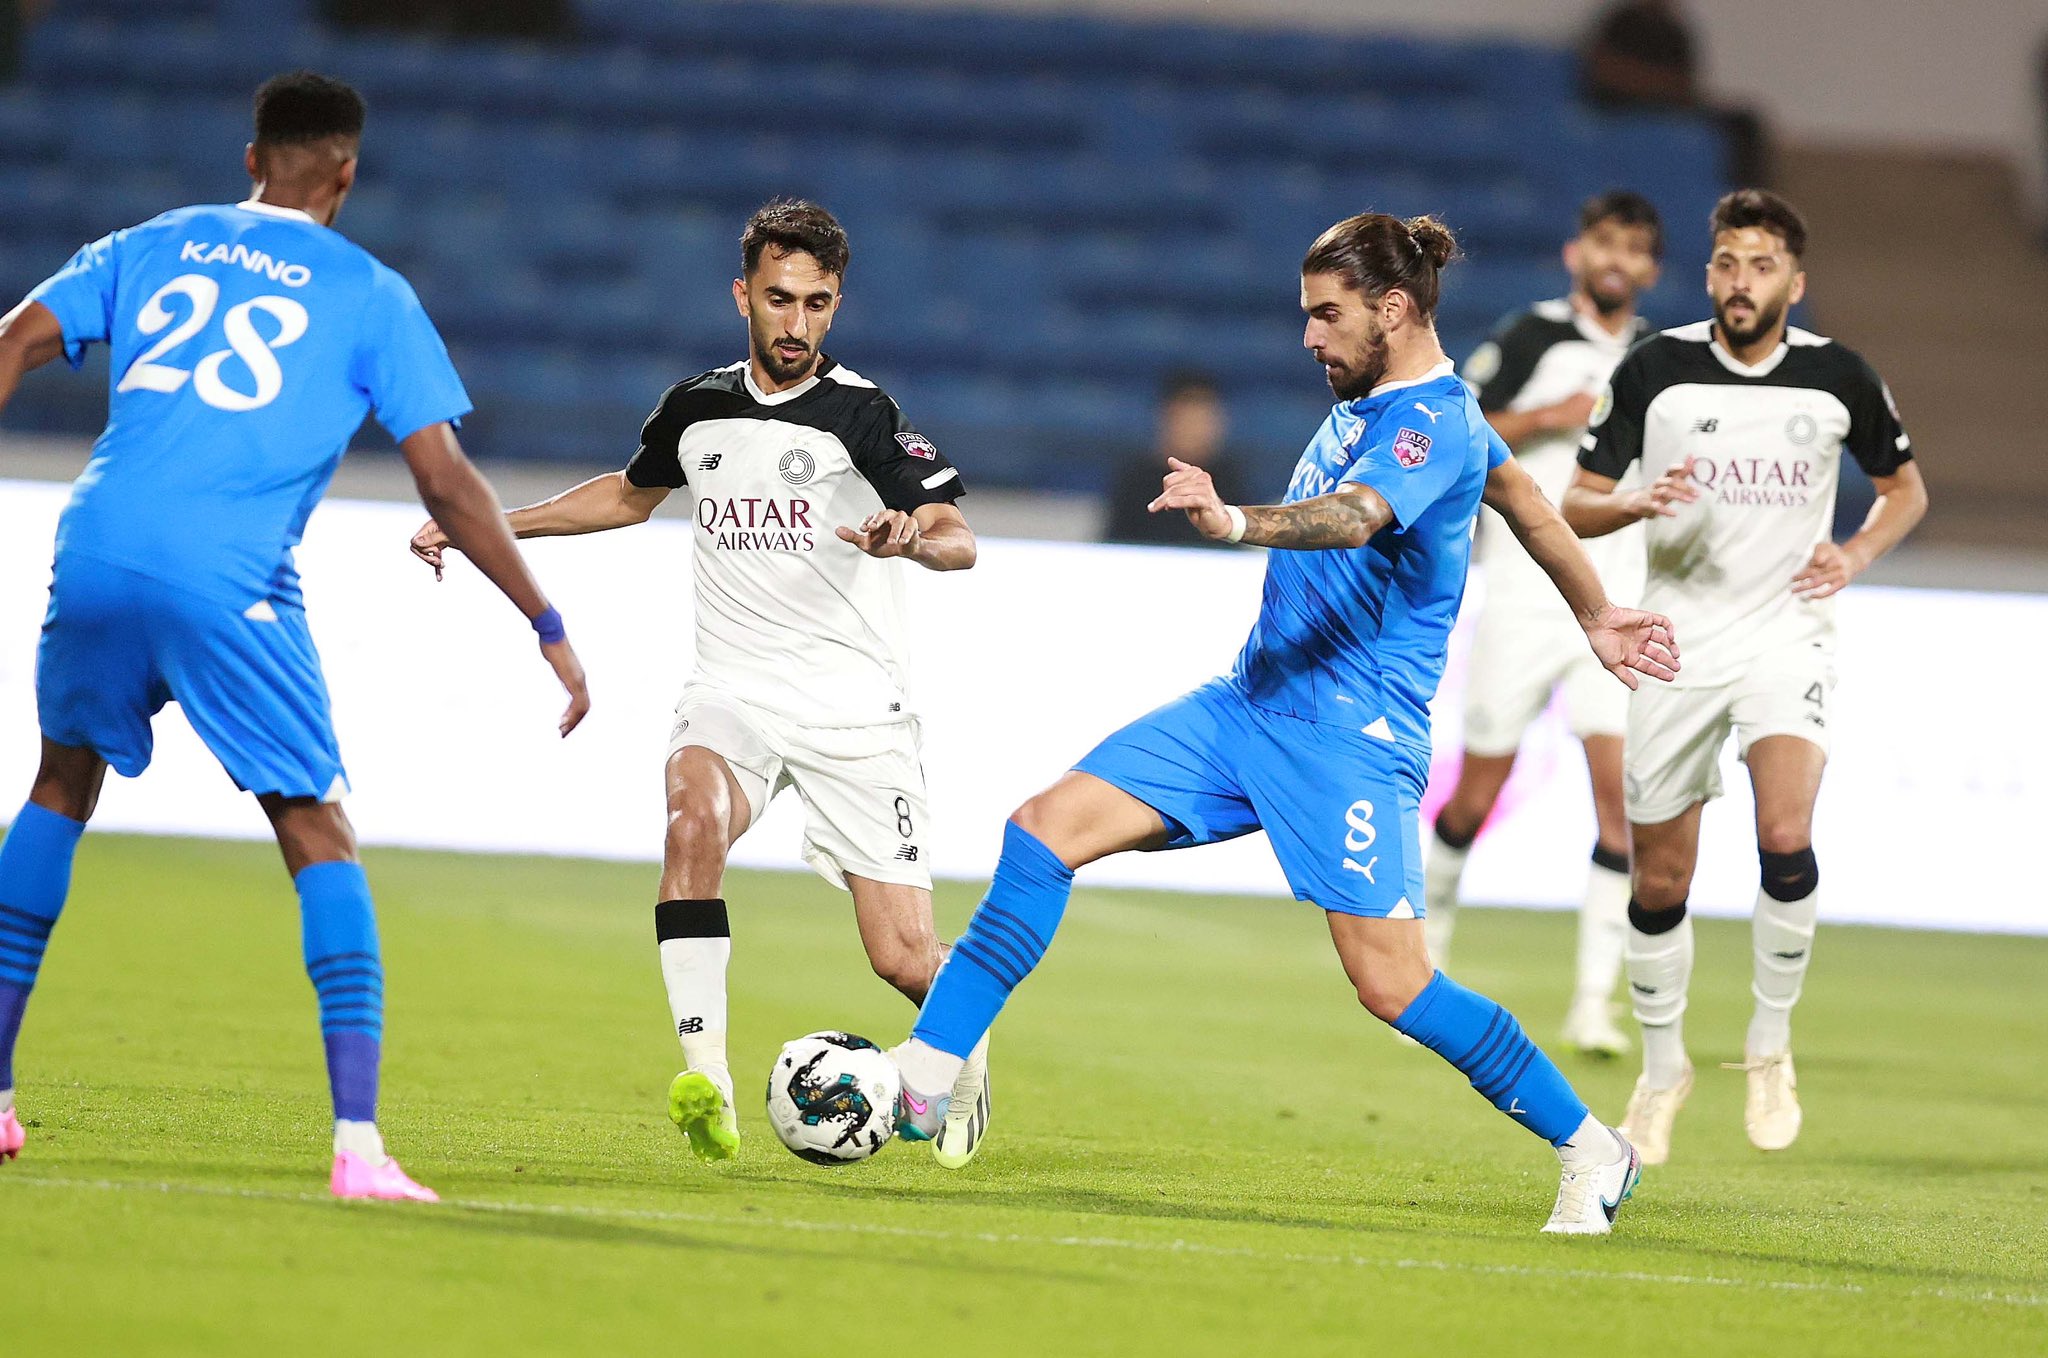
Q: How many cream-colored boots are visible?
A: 2